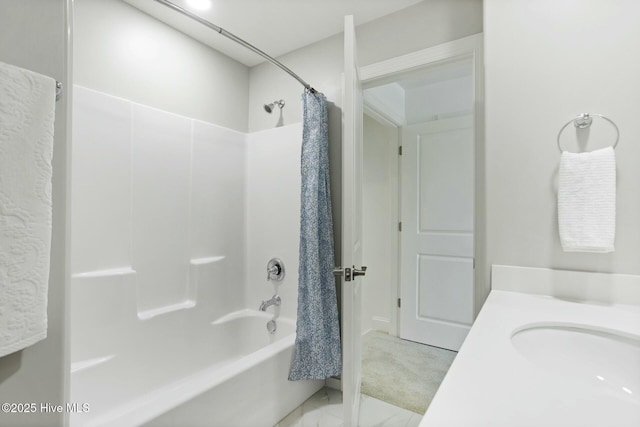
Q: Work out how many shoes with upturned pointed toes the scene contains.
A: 0